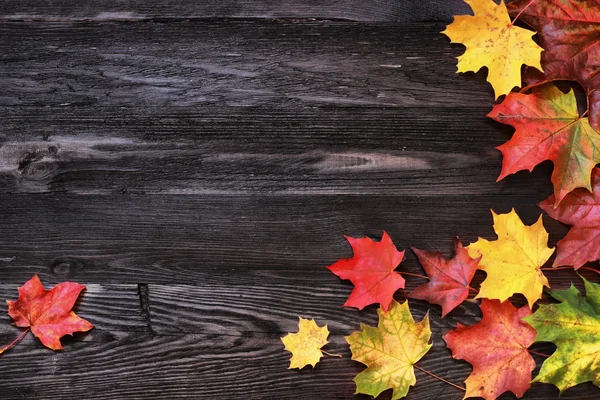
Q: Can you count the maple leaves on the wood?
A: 12